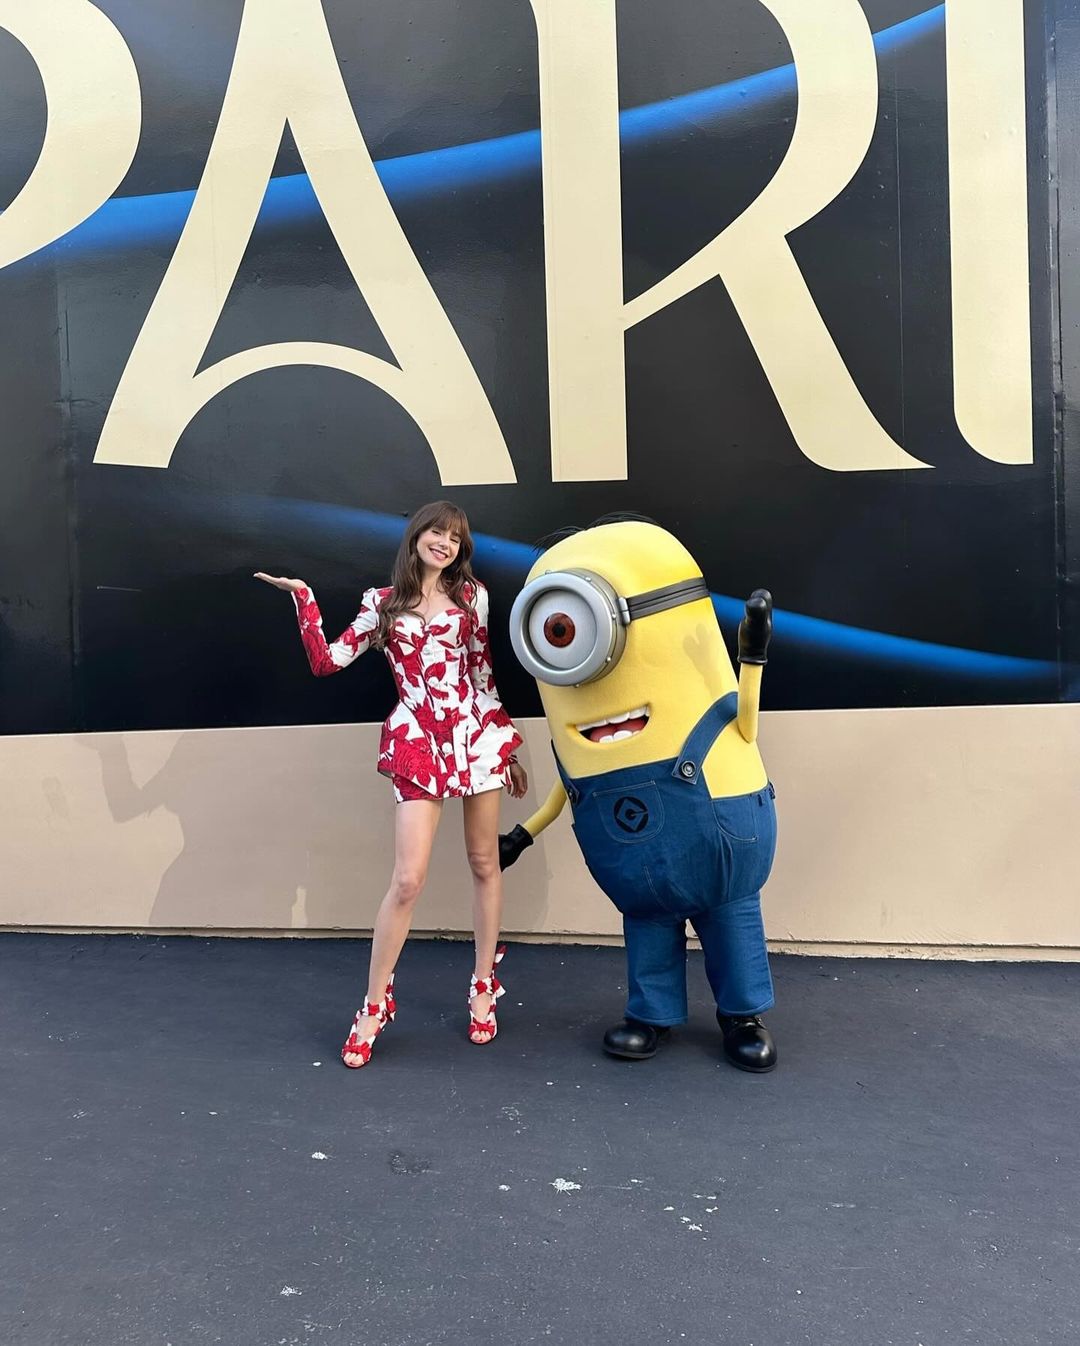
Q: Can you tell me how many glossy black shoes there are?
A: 2